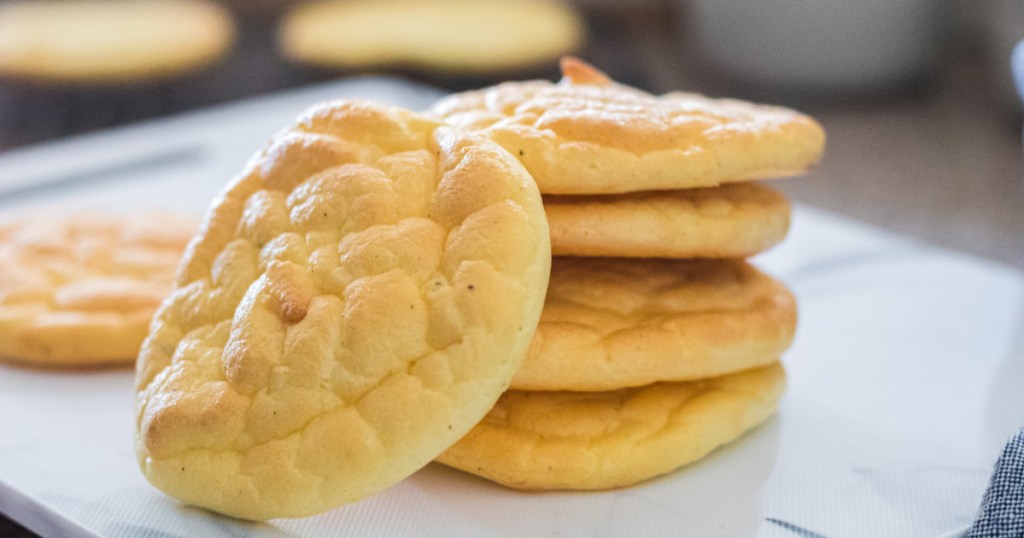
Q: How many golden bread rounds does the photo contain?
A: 8